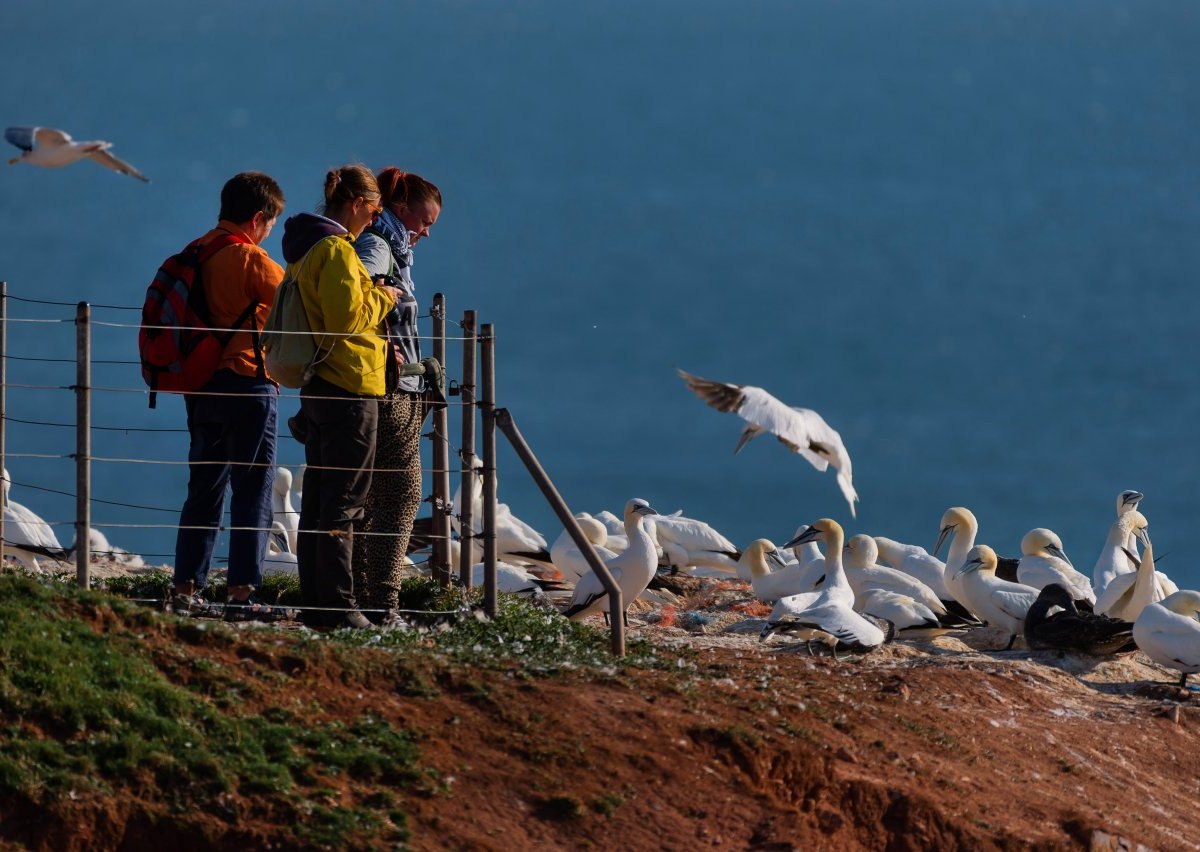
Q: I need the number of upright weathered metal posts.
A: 5